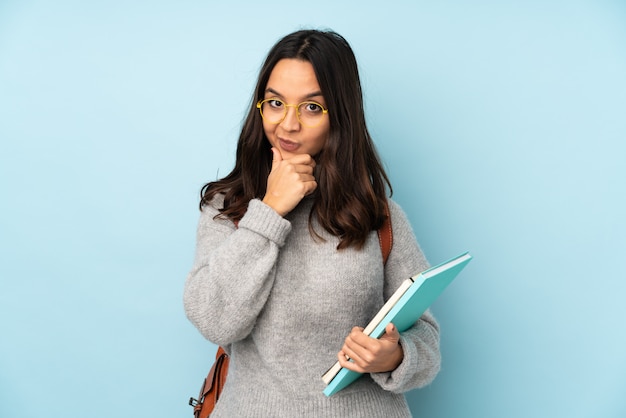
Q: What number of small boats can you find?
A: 0